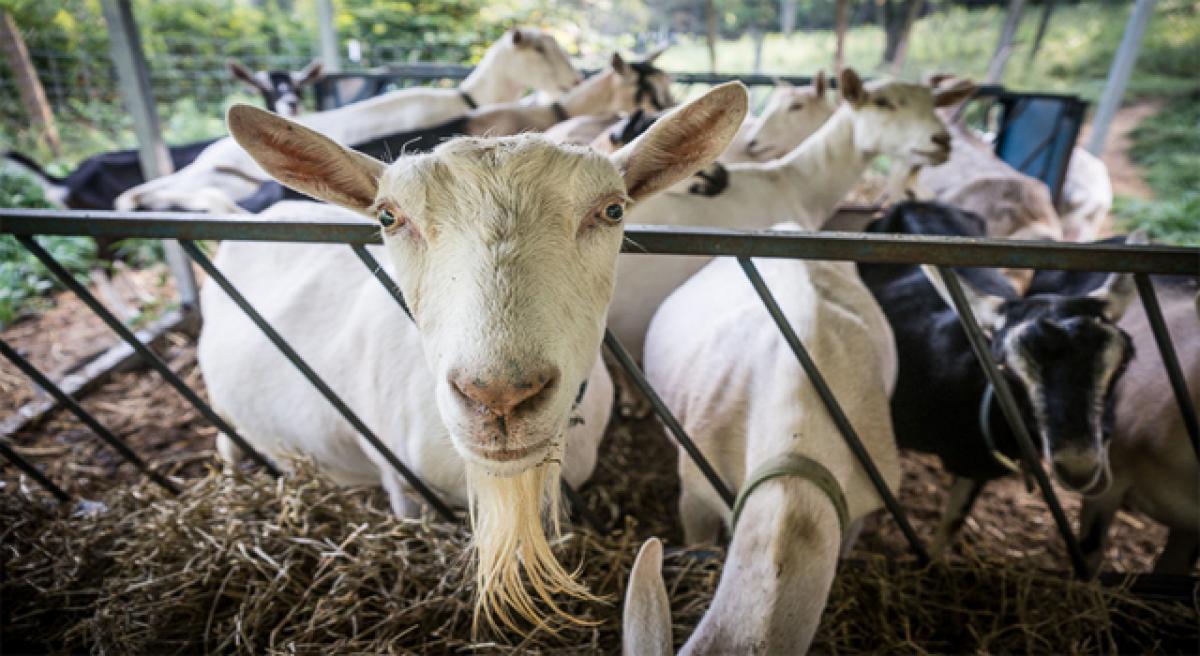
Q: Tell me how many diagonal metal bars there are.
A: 9